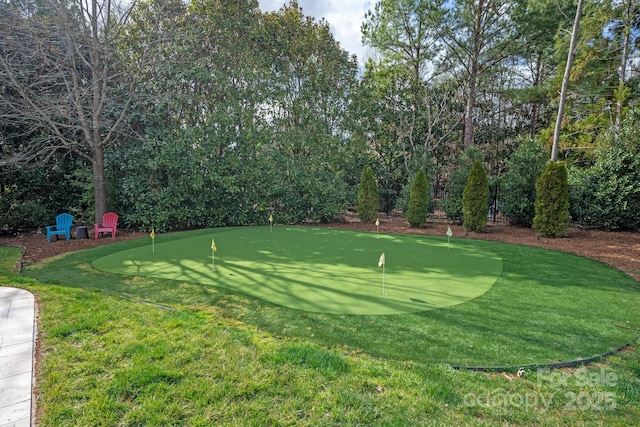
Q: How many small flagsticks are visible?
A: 6